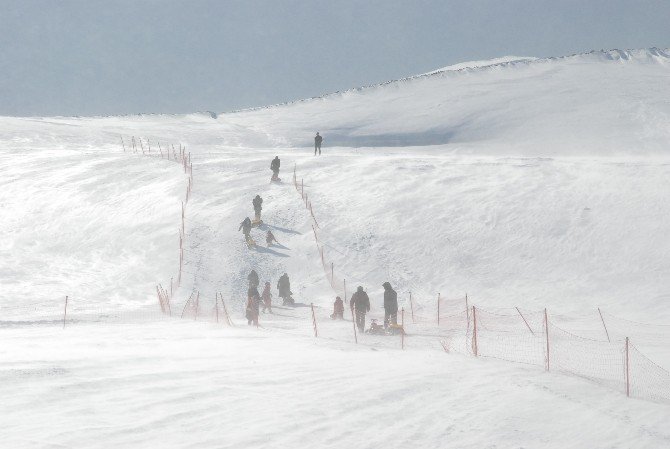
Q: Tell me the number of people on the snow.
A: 12